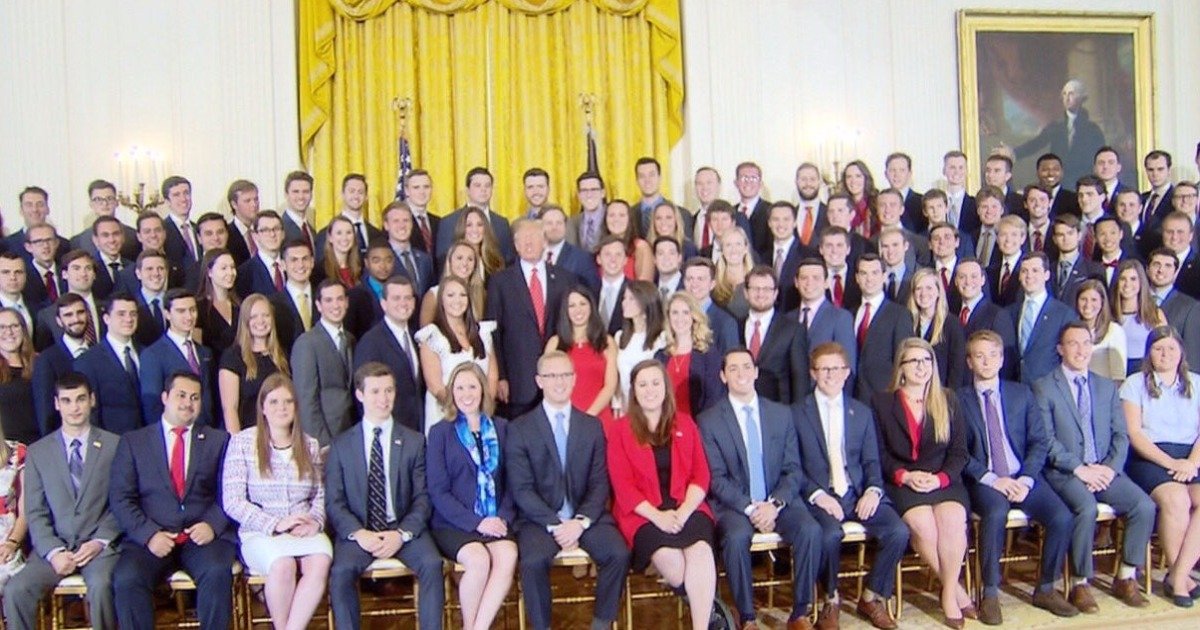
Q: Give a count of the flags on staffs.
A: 2